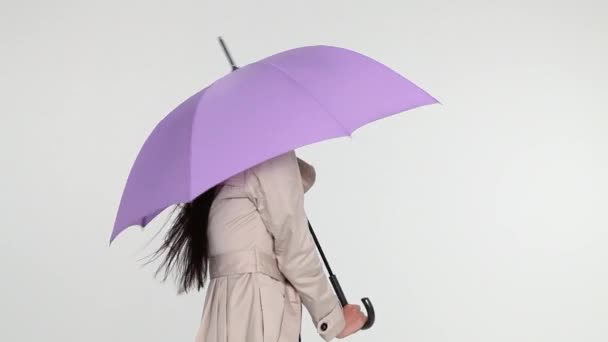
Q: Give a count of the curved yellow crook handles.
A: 0